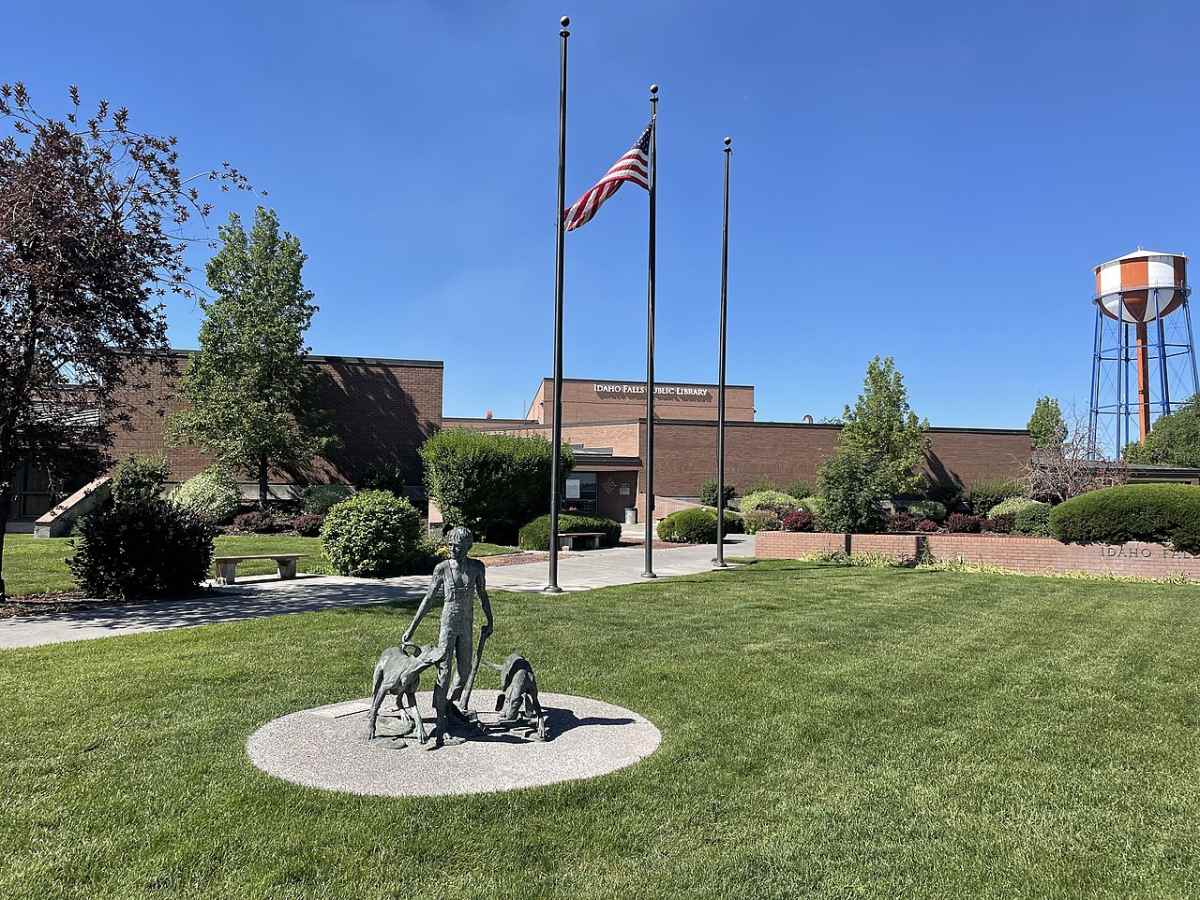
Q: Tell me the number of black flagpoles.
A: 3